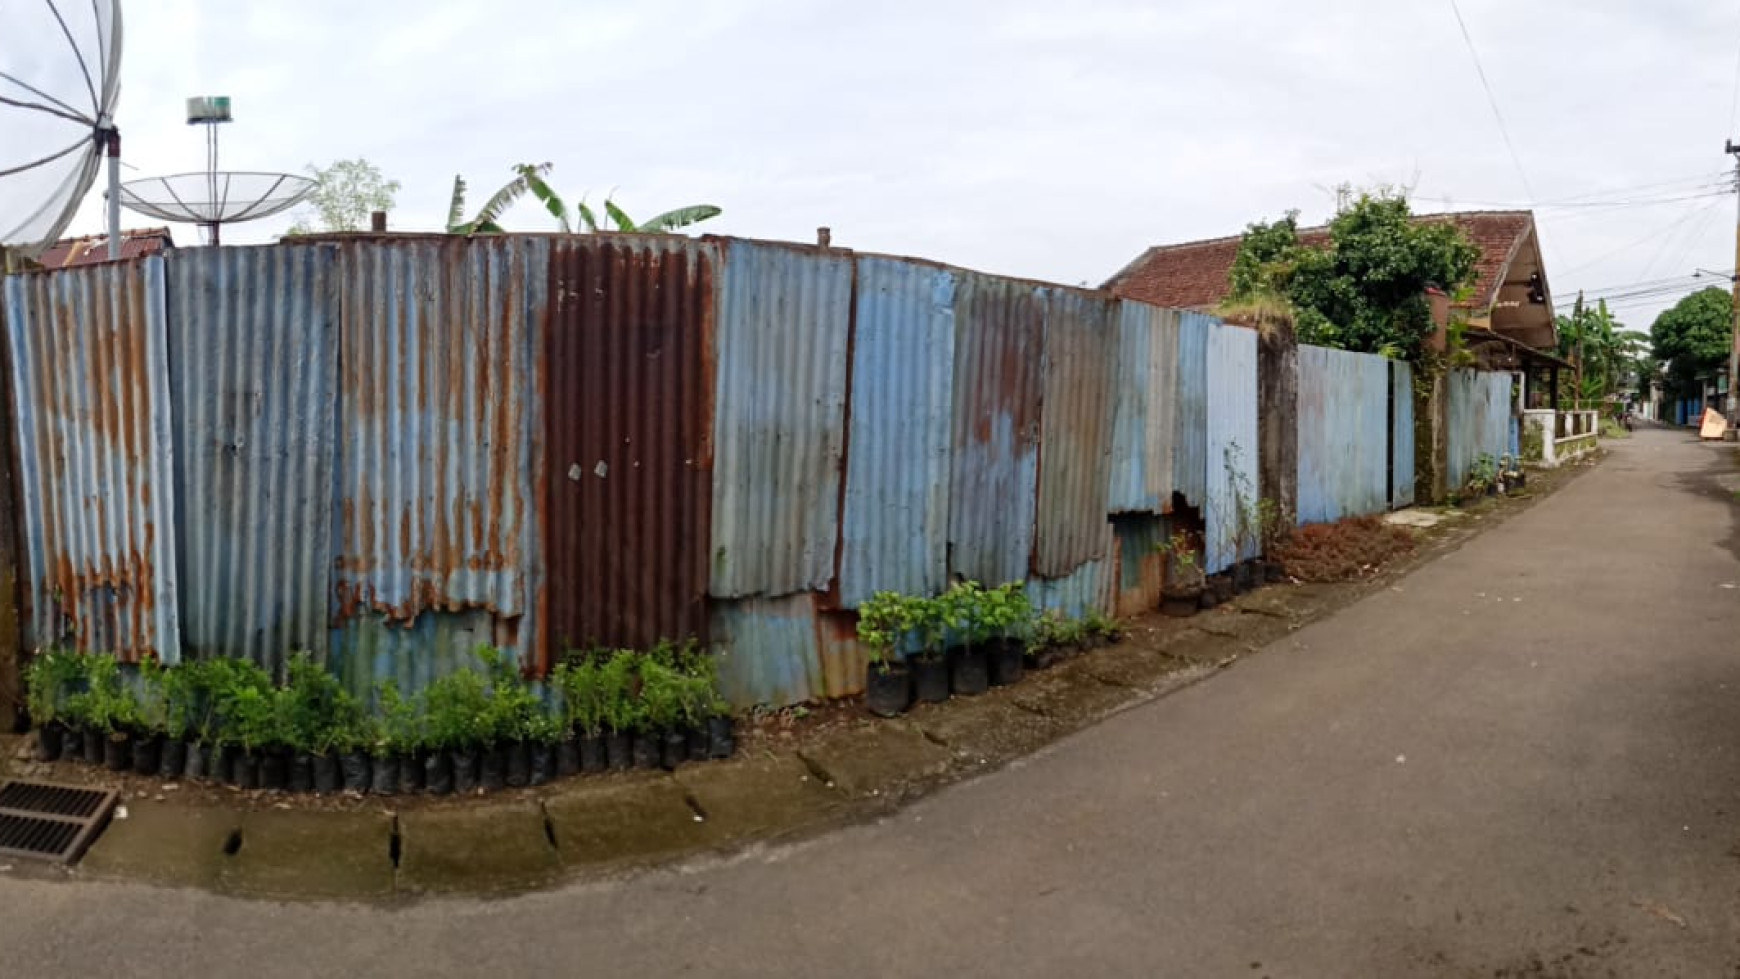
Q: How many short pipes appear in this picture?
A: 2